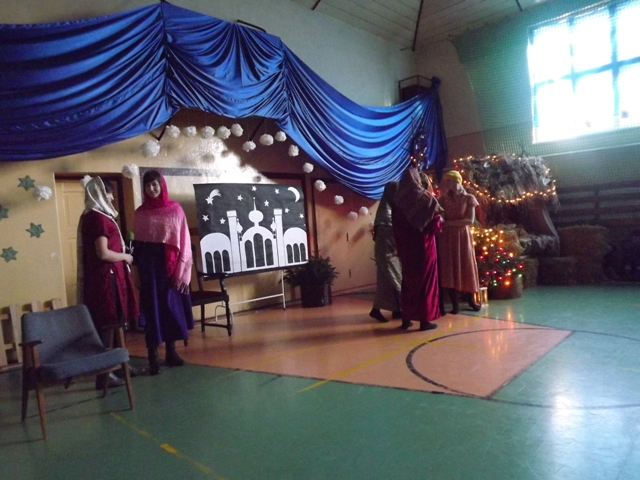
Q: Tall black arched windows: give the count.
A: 9